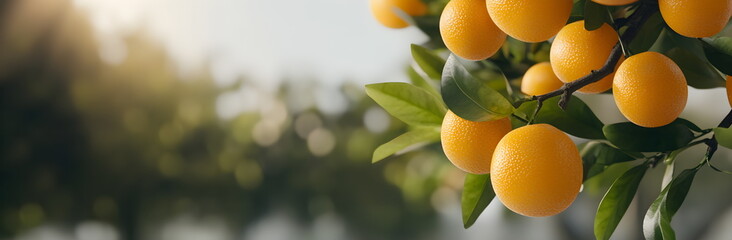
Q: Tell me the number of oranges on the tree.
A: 11